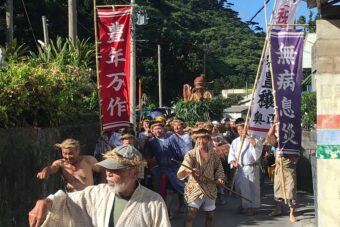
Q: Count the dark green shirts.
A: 1